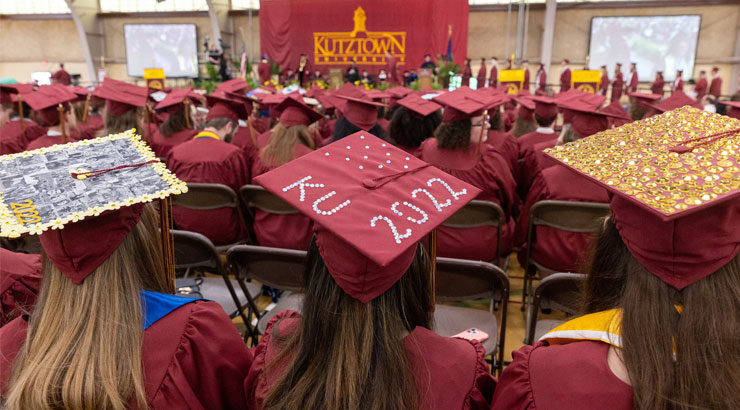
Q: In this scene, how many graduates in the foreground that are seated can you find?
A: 3